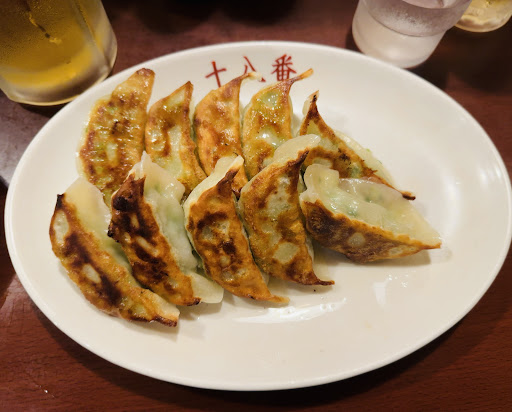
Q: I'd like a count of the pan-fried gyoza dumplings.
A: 10